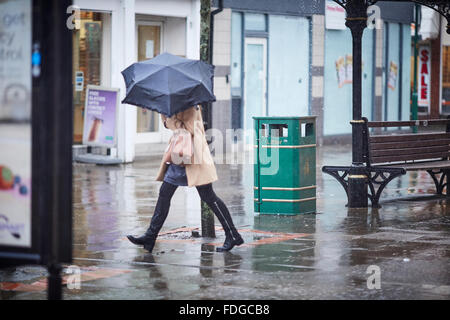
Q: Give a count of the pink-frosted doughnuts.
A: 0